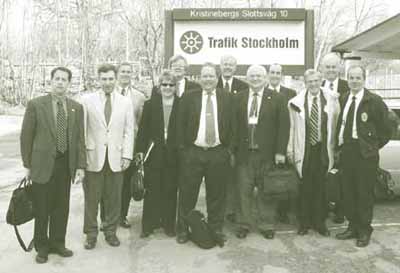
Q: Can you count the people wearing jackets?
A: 12